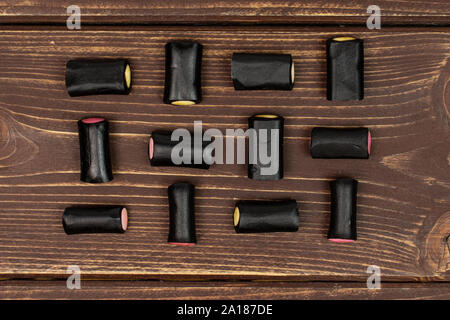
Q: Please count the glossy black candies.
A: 12